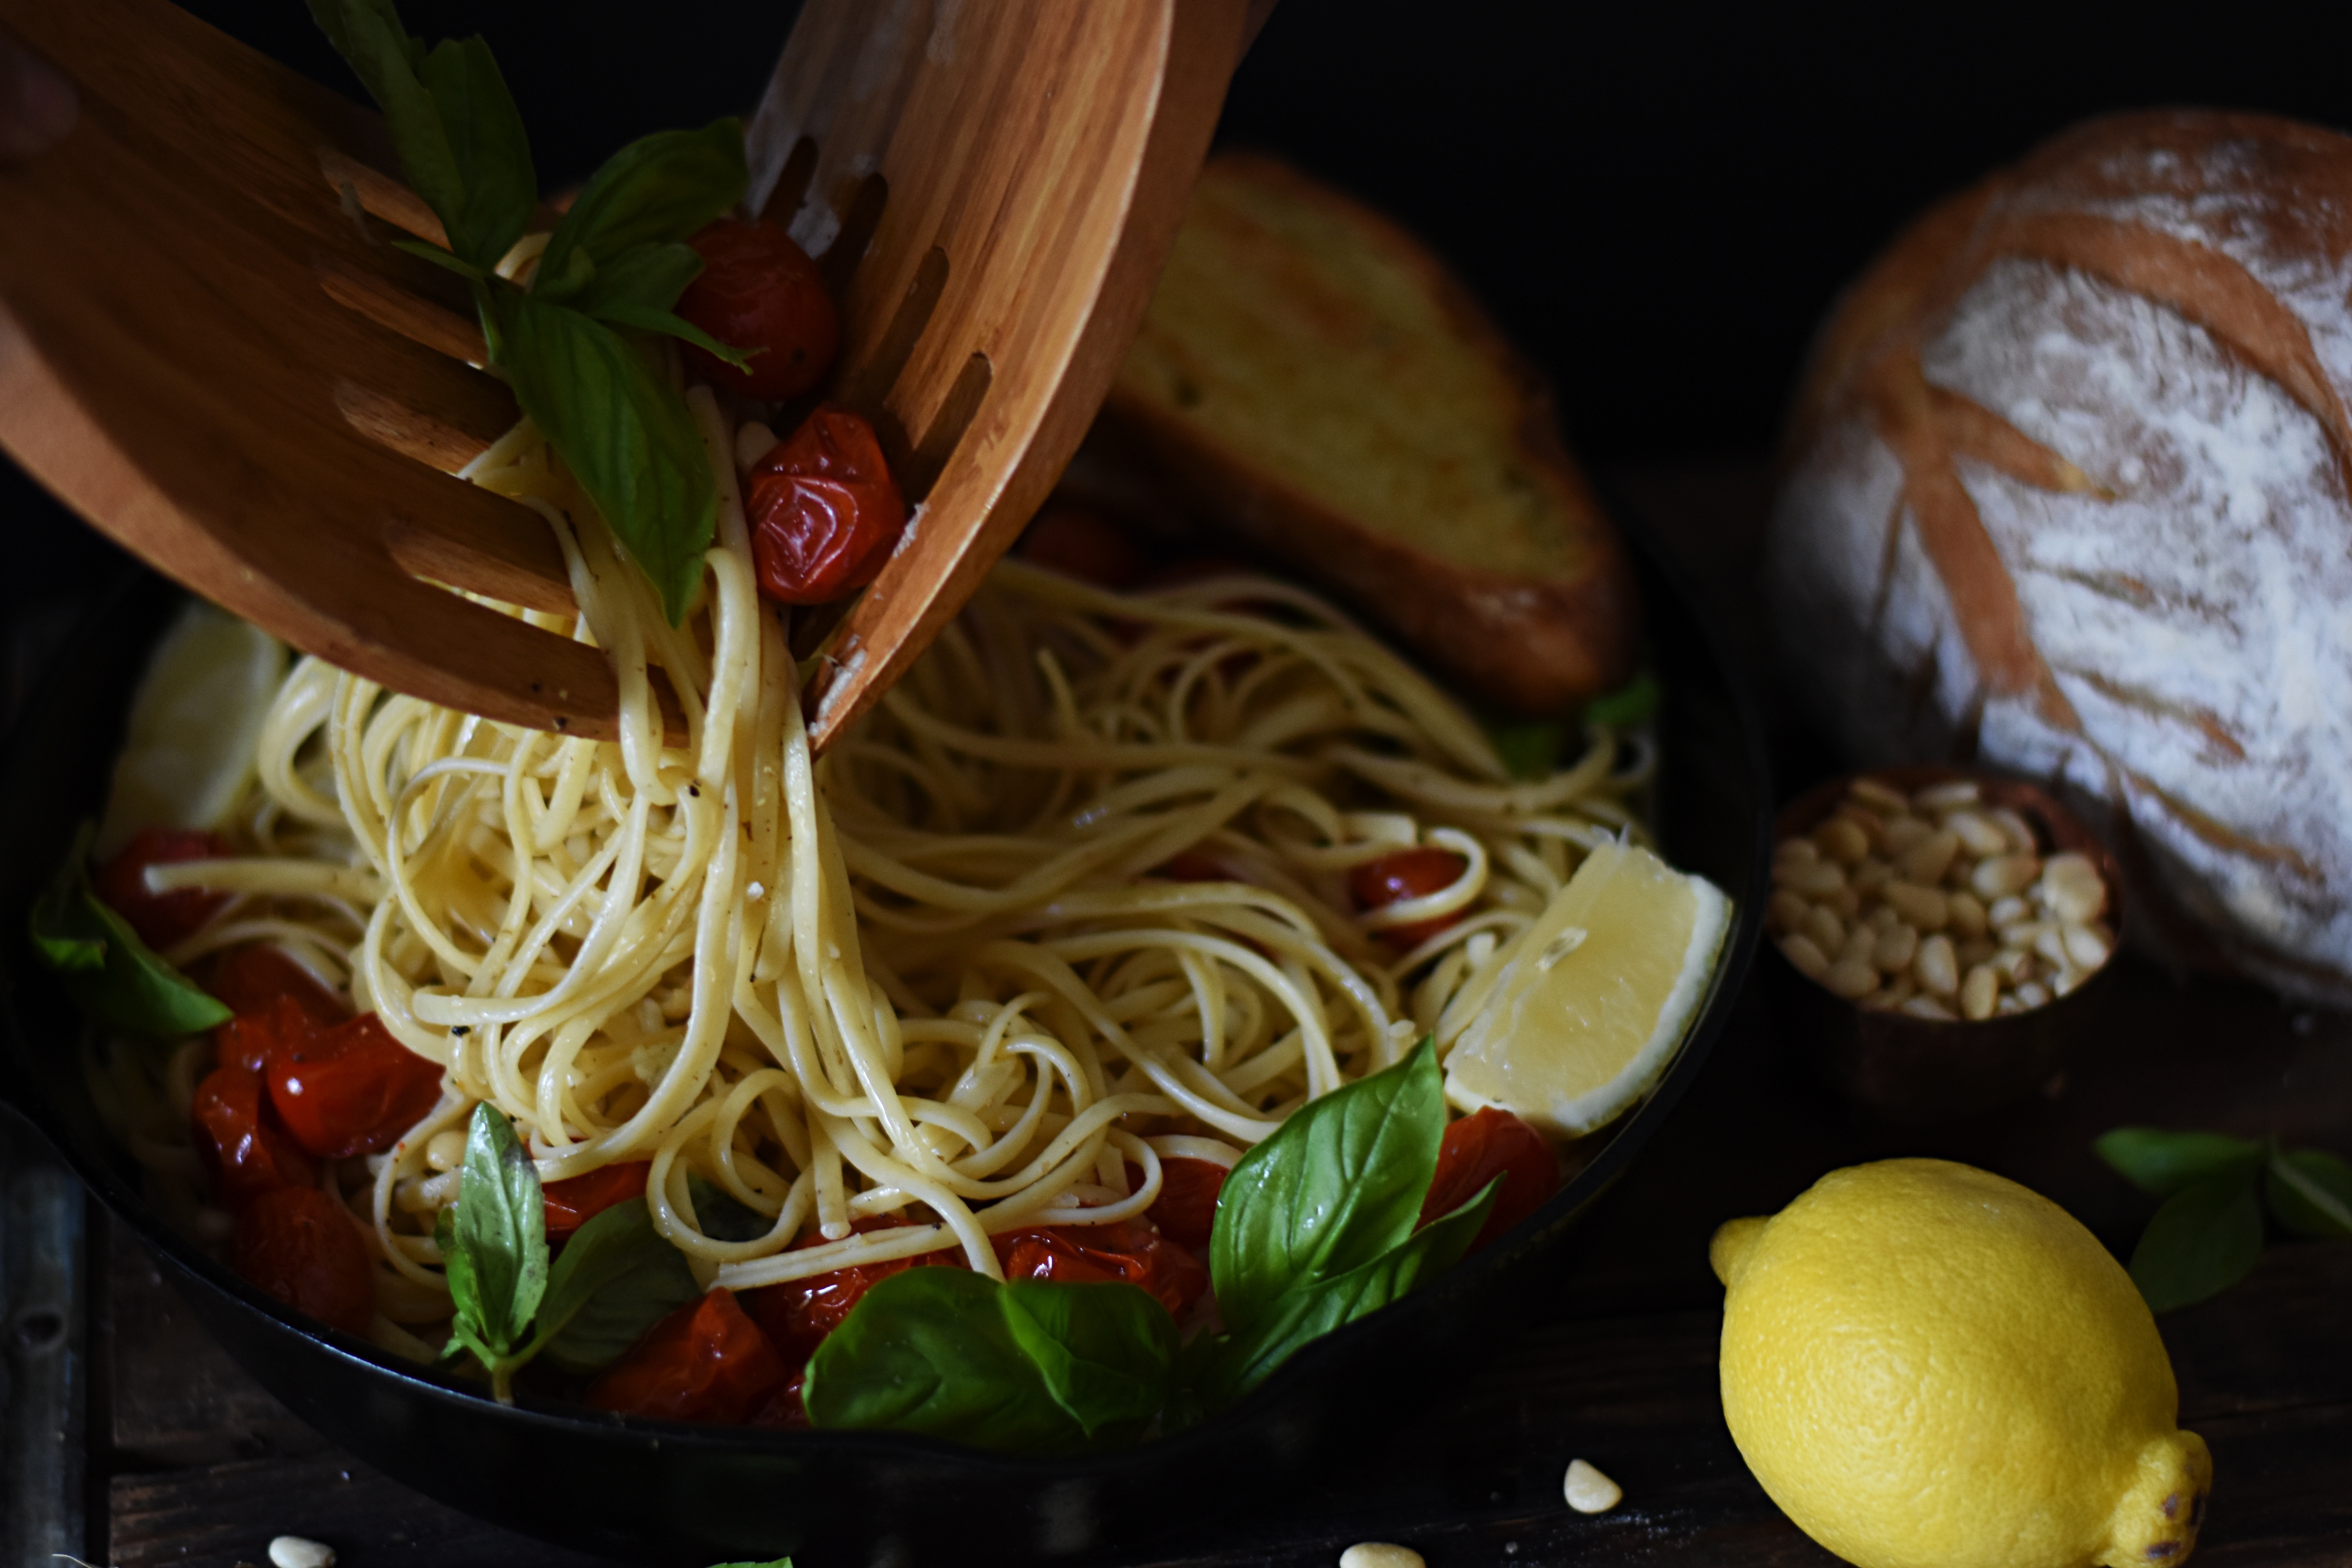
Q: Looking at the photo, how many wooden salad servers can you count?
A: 2